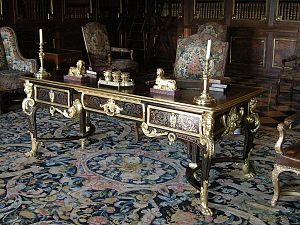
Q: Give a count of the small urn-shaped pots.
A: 3